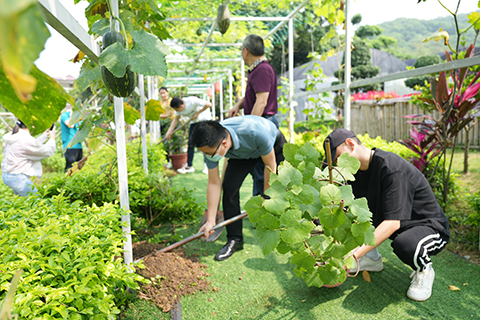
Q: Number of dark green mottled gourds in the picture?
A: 2